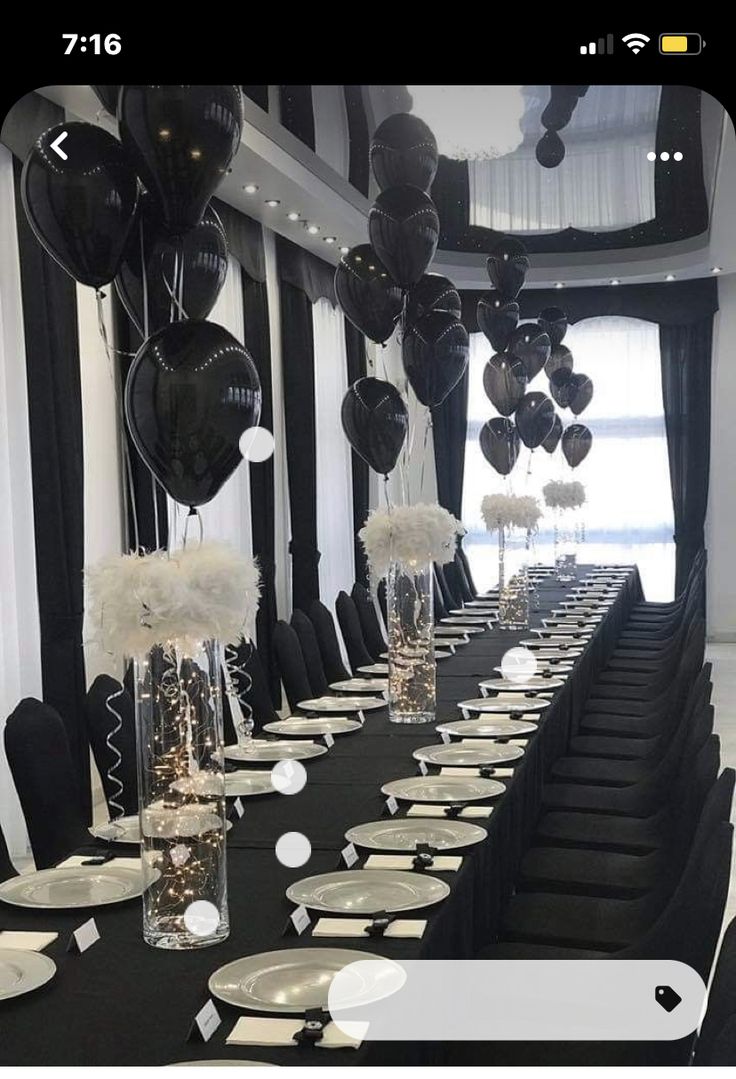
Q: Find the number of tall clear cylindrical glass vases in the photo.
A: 4